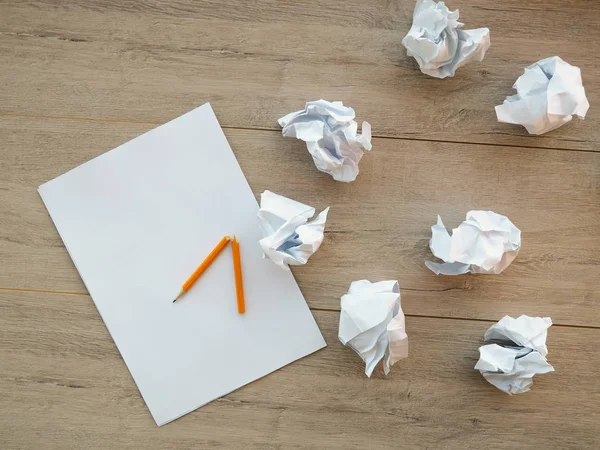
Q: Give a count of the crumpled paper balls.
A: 7